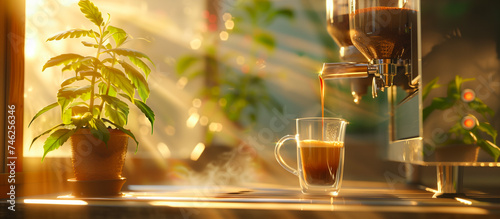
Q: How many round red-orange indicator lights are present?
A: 2